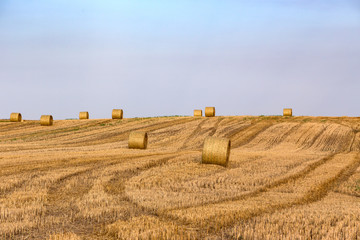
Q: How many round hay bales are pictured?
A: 9